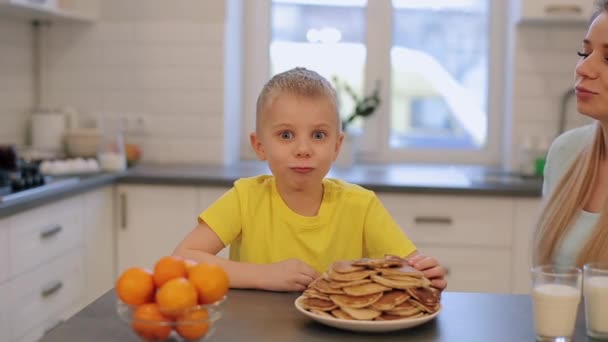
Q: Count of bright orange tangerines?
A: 6